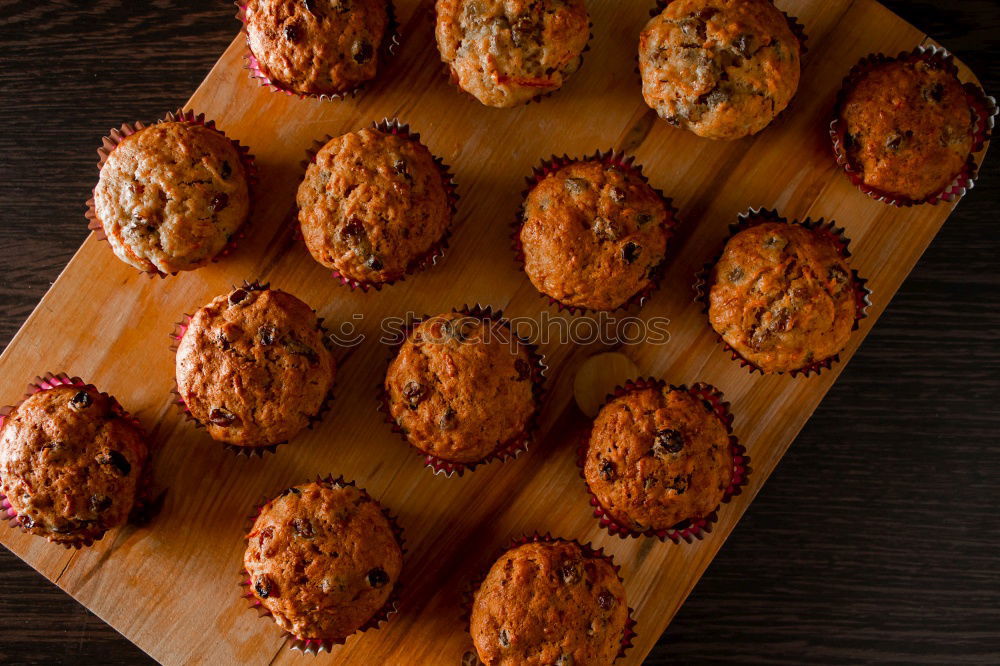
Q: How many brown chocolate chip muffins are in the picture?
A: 14